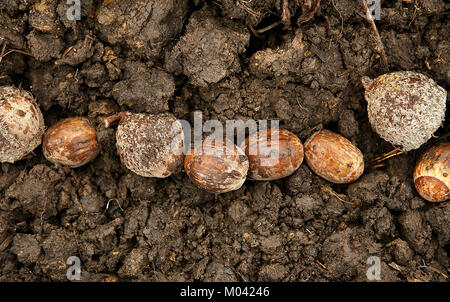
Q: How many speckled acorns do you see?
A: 3